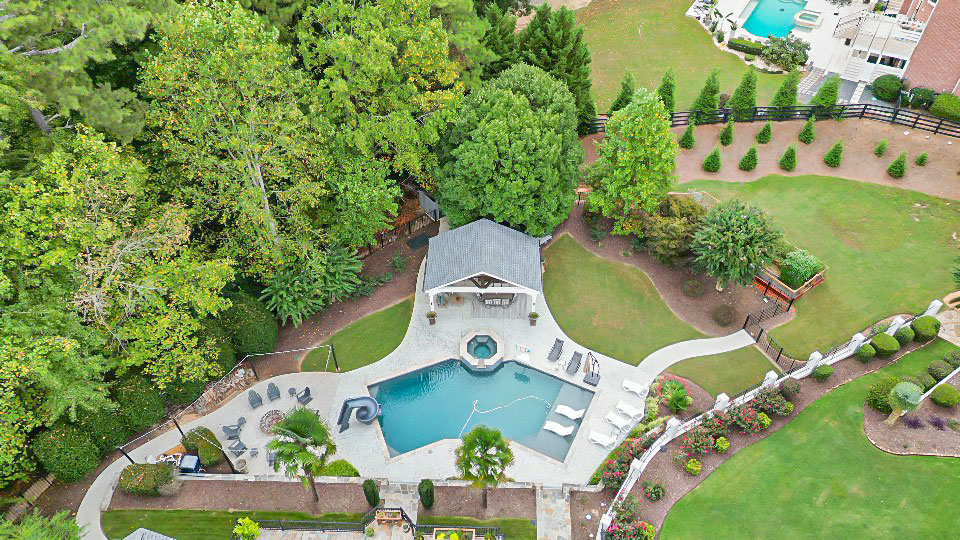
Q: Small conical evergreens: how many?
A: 11